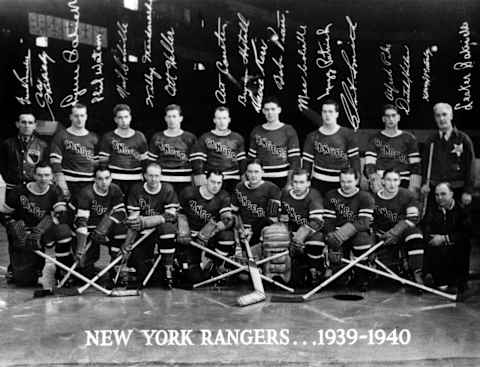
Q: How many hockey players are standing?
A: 7